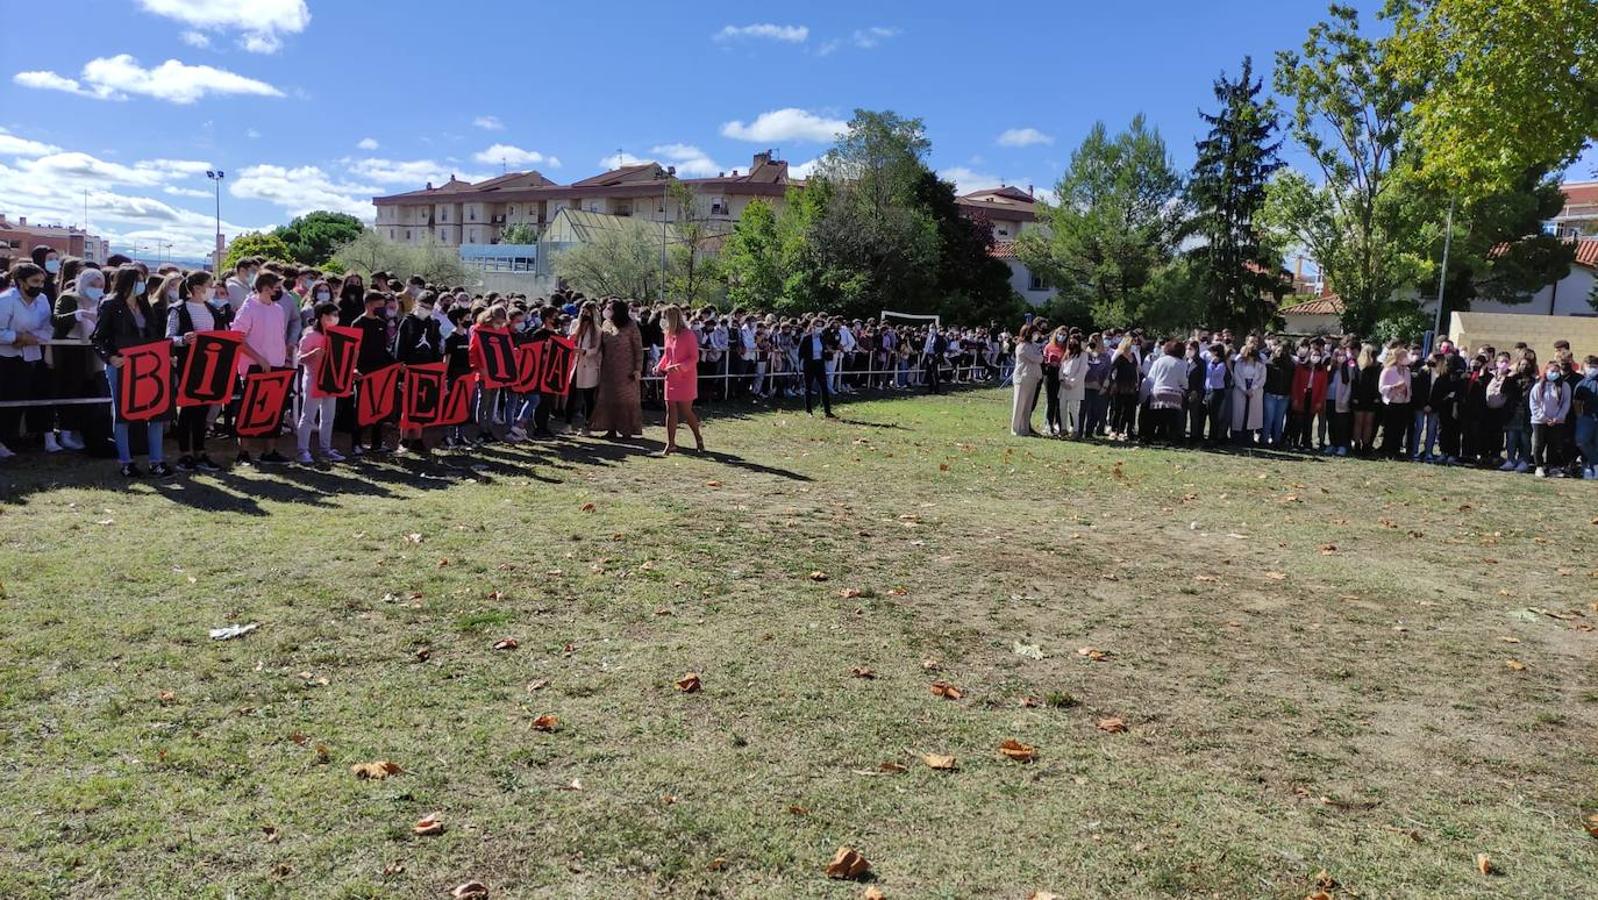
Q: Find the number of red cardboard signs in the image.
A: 10